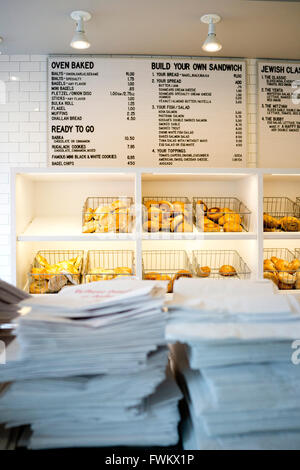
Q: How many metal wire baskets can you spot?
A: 9